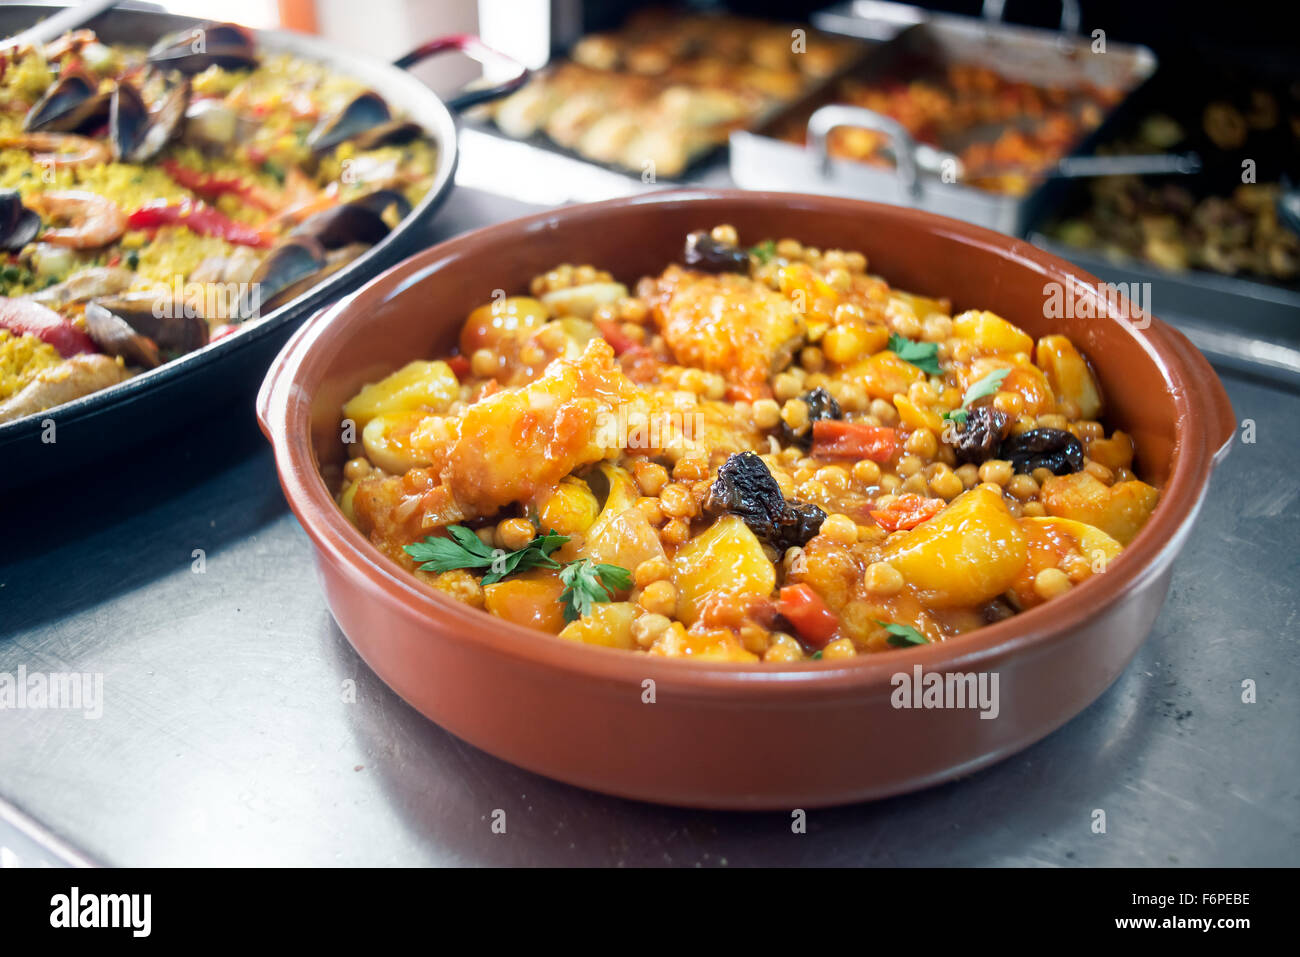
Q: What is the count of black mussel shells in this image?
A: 8